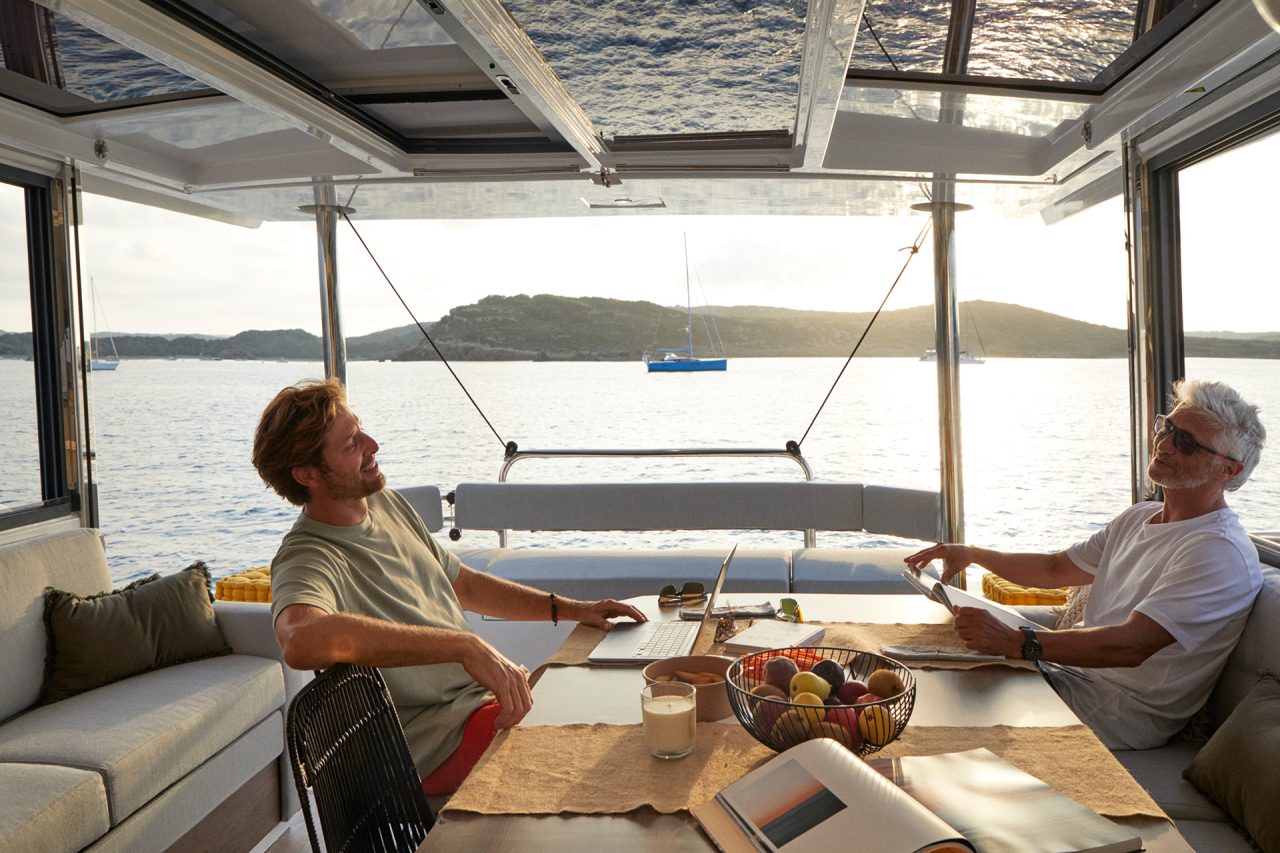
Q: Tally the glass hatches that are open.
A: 1